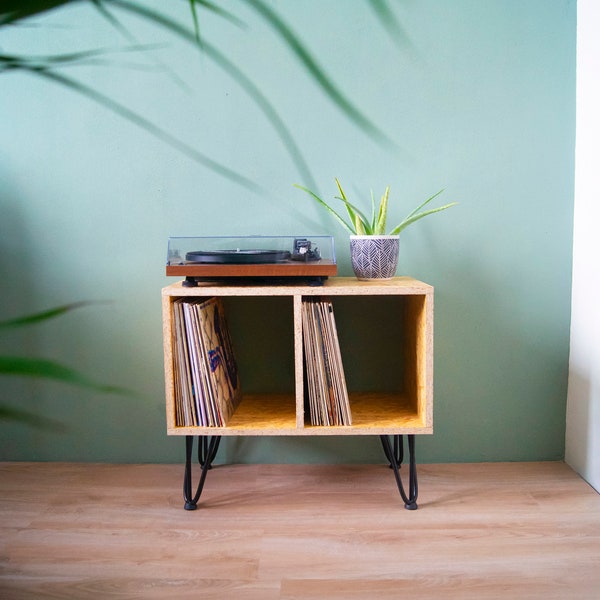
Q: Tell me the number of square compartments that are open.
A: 2